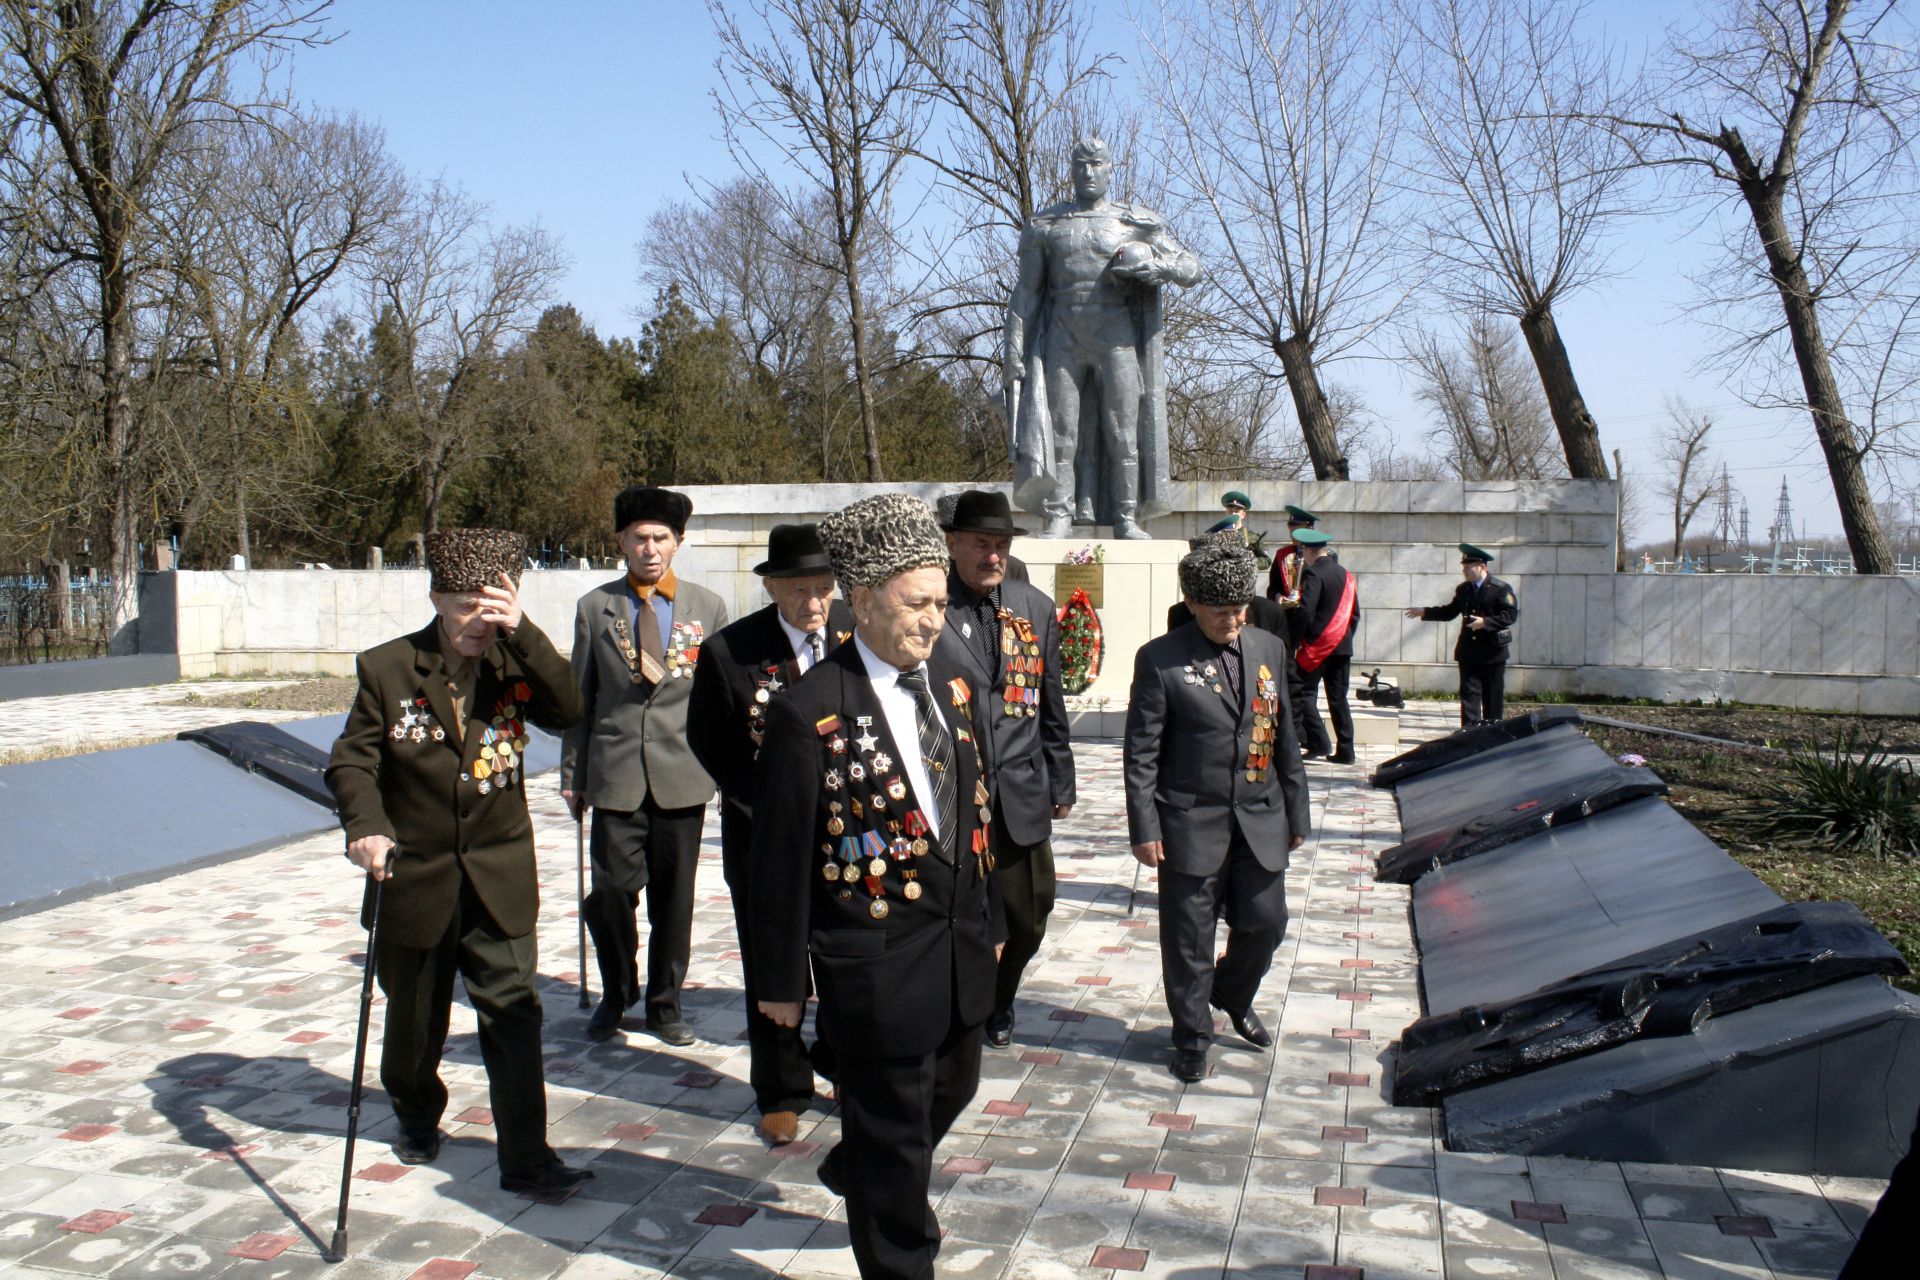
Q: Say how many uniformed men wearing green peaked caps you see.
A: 5